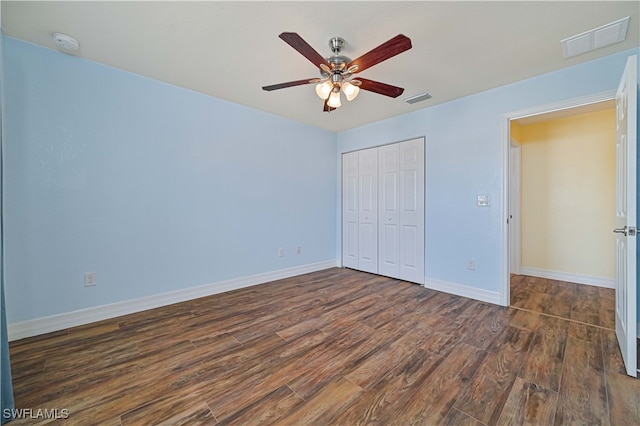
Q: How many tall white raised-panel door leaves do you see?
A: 5